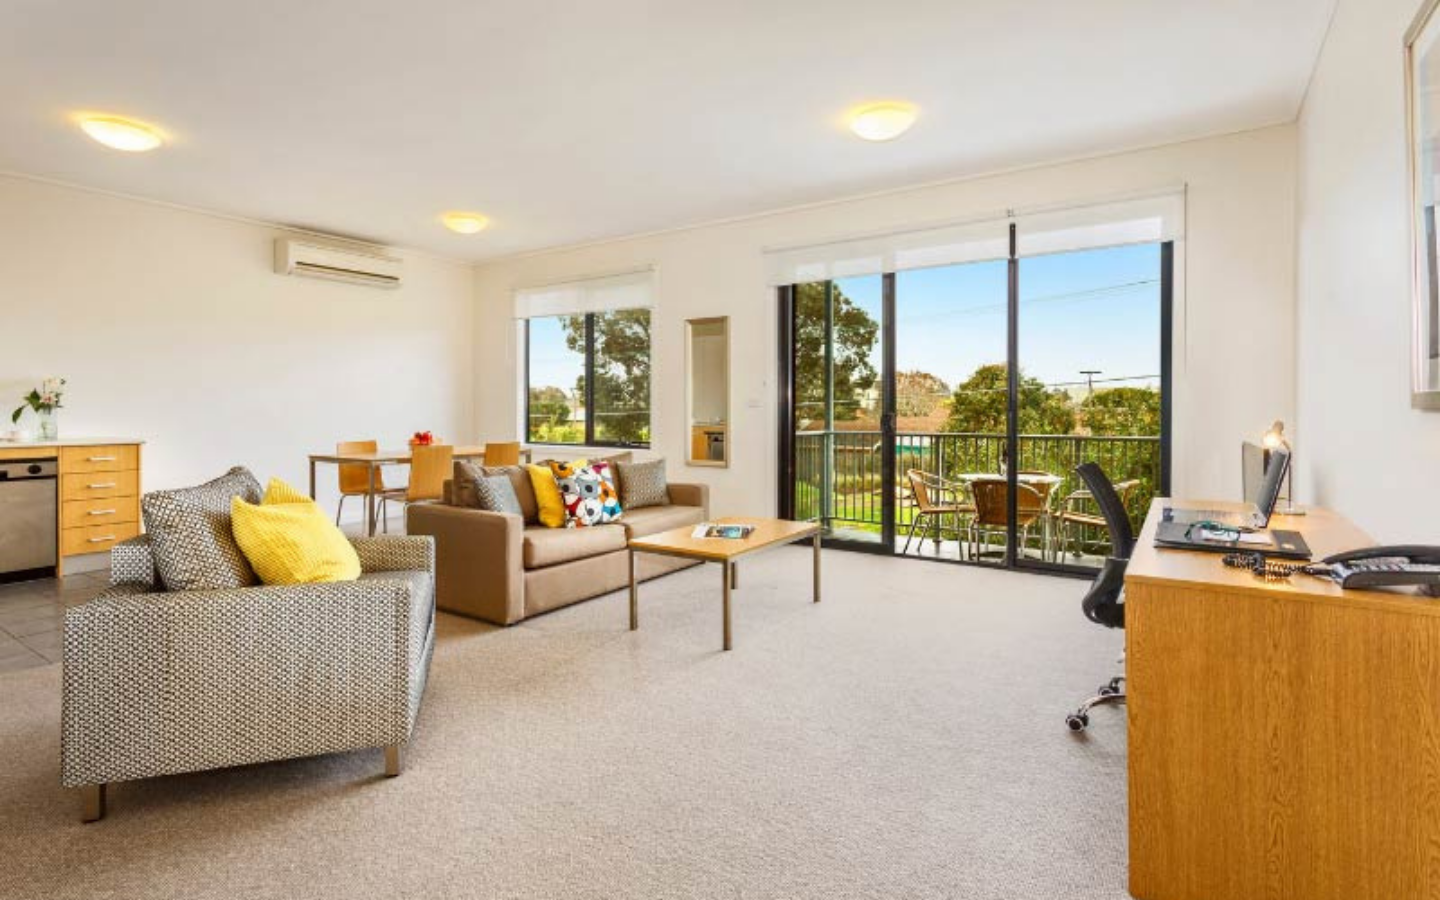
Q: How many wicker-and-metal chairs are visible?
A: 4